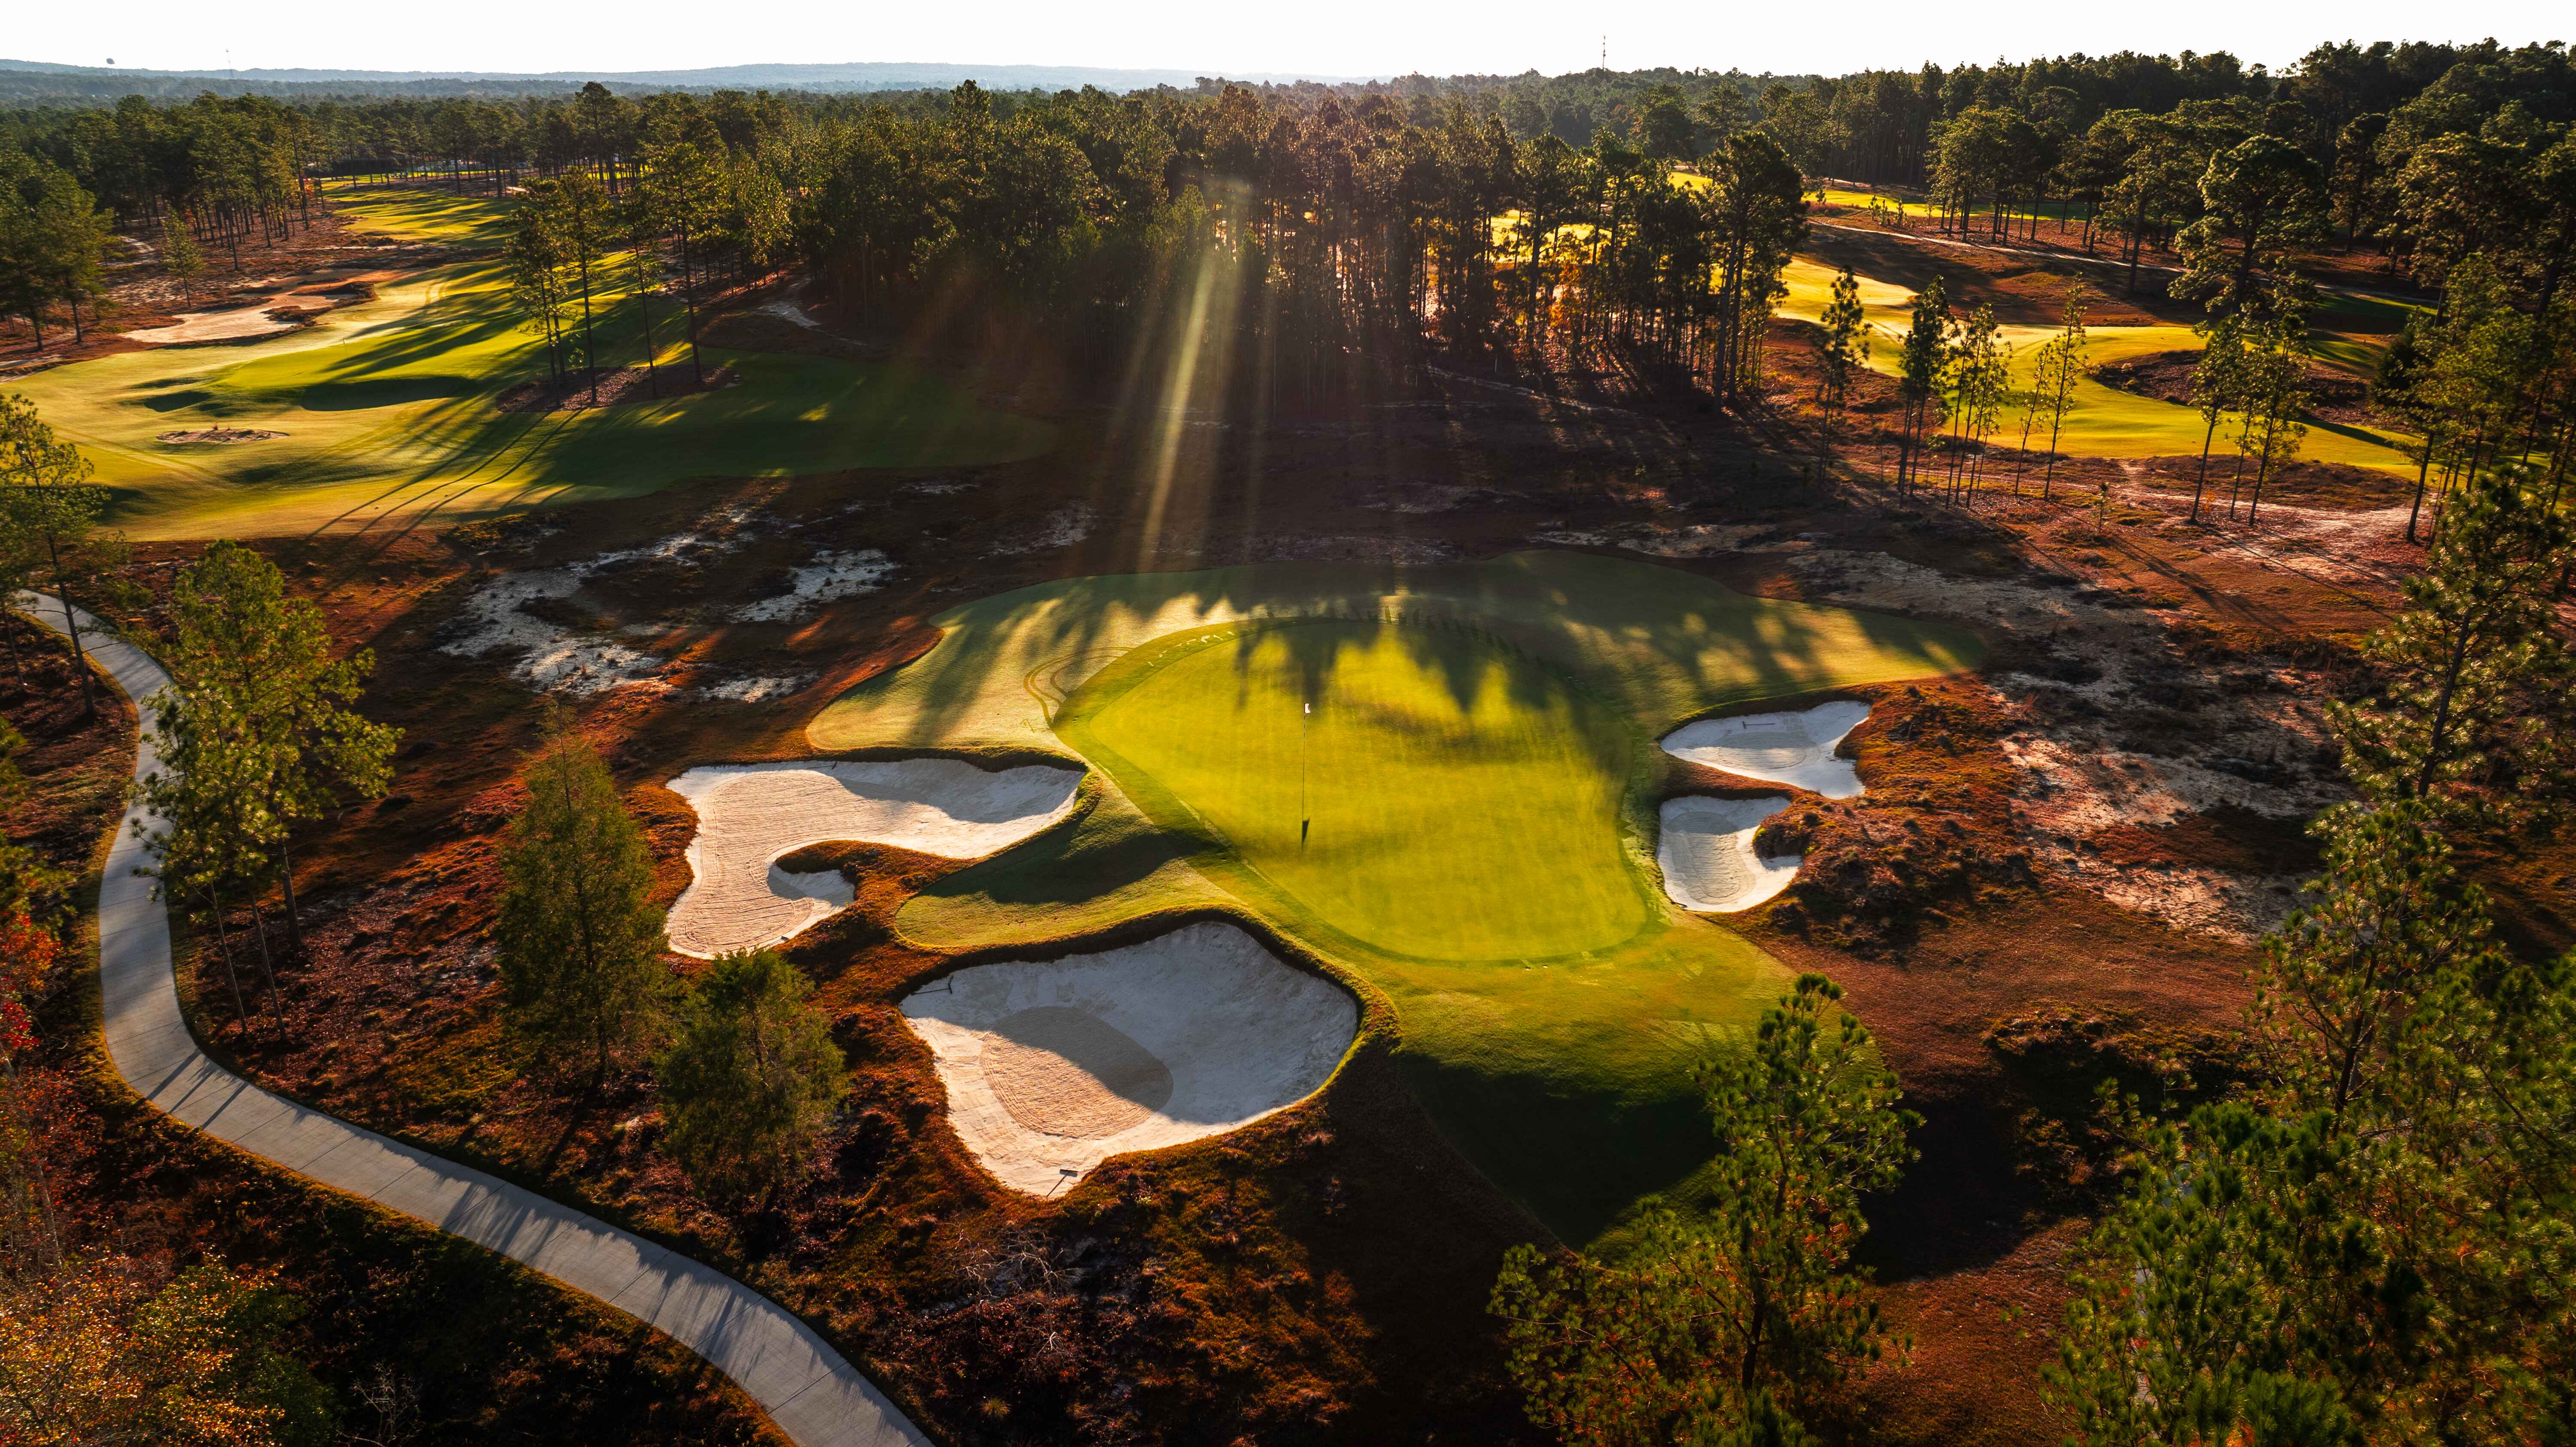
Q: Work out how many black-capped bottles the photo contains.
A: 0